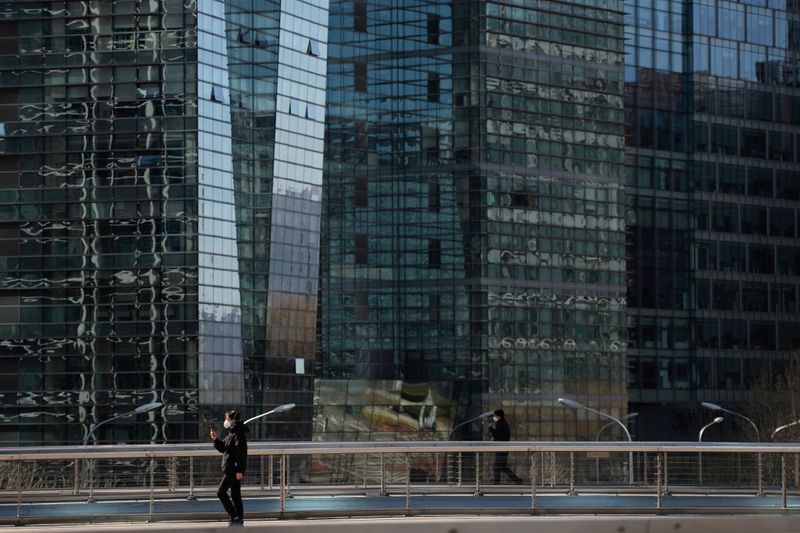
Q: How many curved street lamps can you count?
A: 8